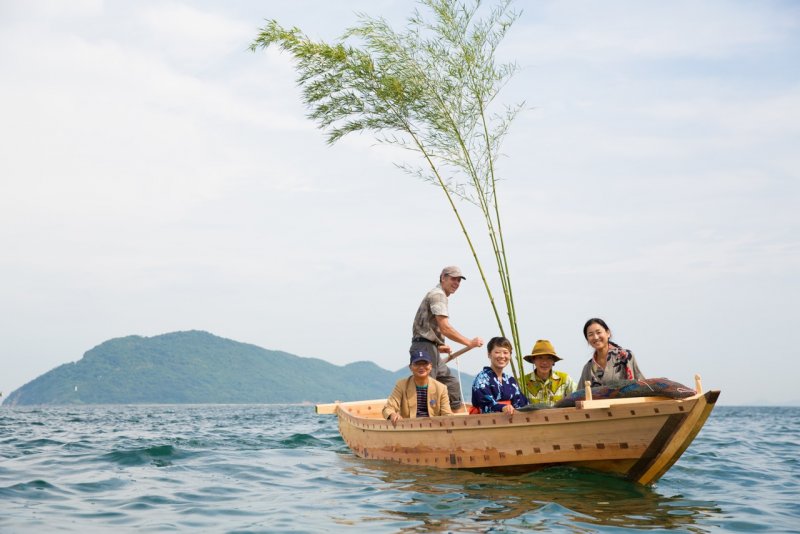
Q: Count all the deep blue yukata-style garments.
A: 1